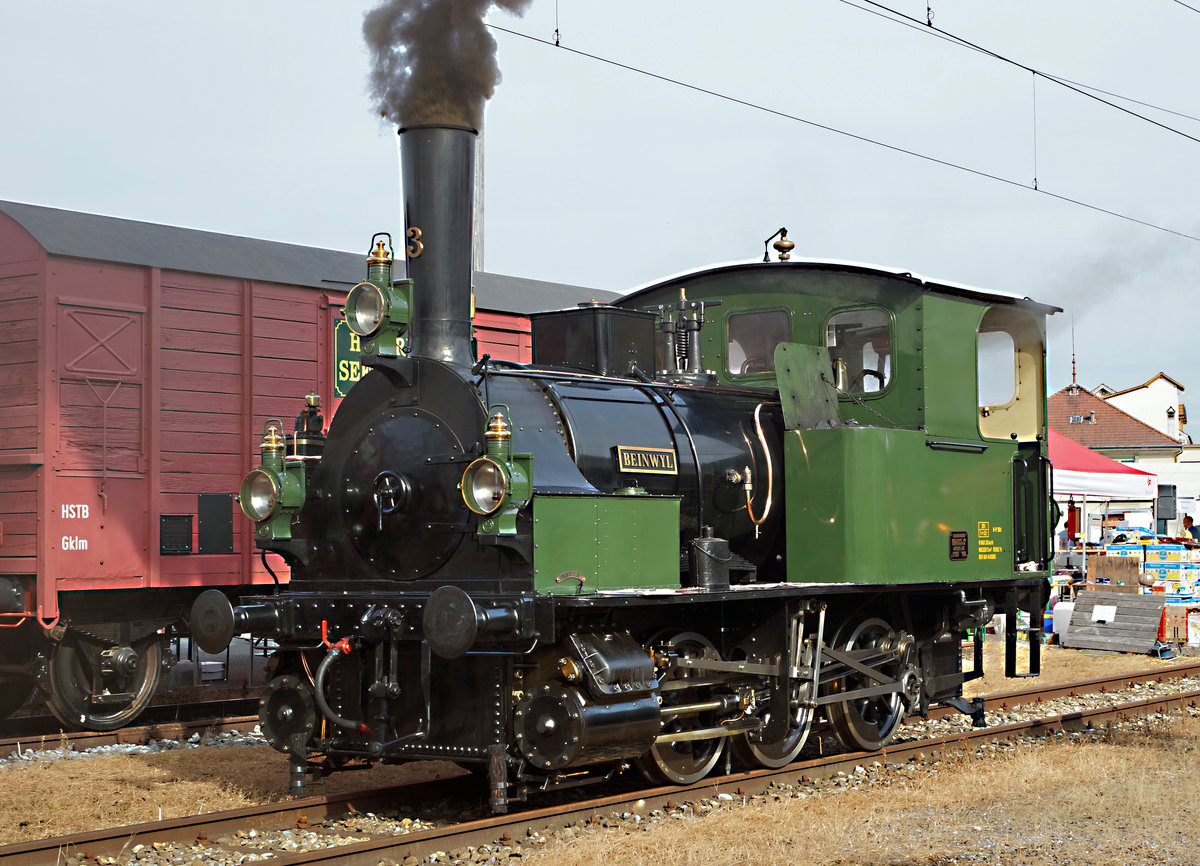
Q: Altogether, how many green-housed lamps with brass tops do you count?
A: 3